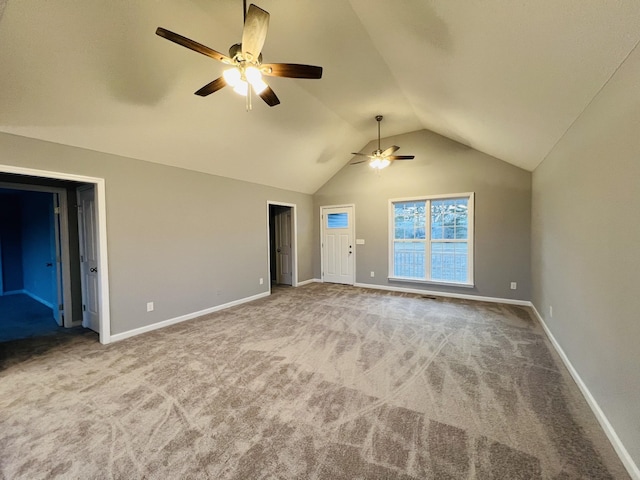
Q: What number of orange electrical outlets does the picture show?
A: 0